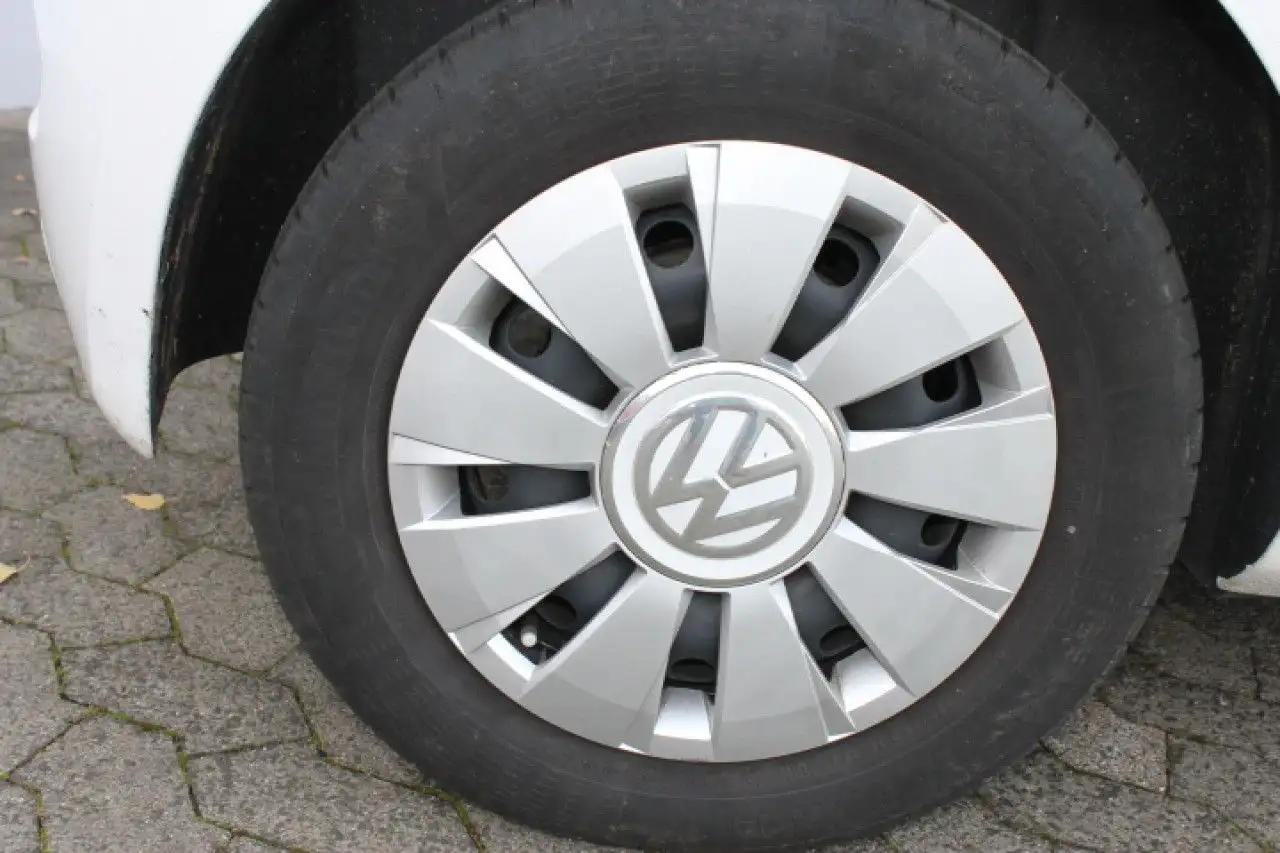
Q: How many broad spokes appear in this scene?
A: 9